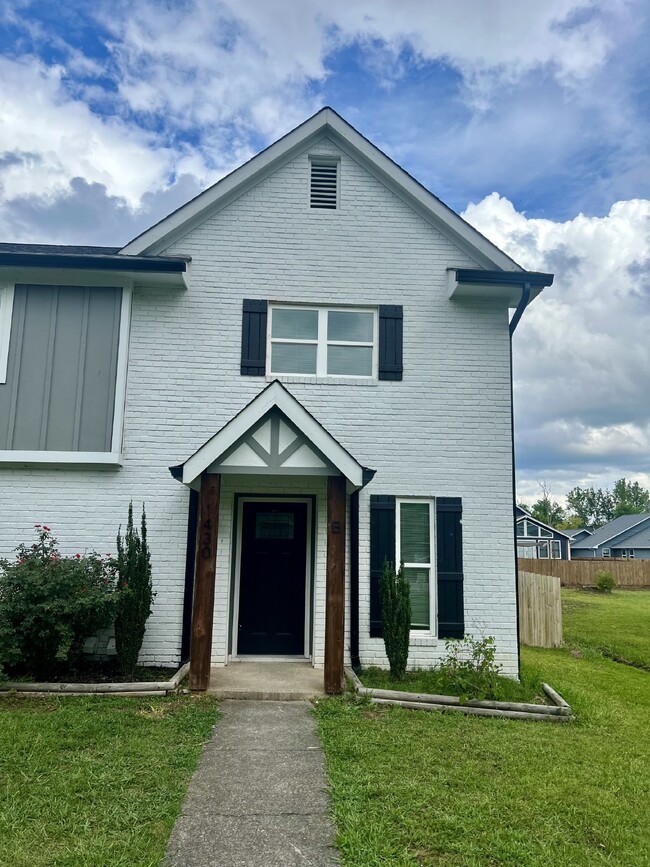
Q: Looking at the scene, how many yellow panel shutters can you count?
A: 0